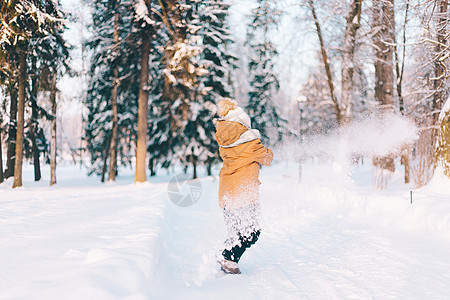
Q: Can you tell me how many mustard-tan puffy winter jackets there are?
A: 1